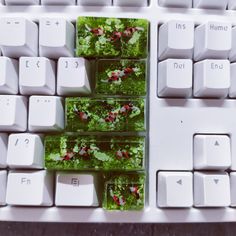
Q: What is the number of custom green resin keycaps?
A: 5